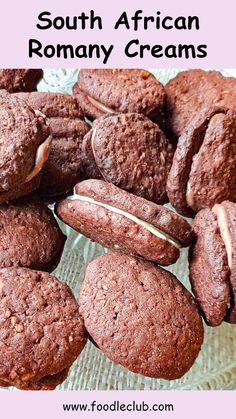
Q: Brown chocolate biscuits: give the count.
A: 12